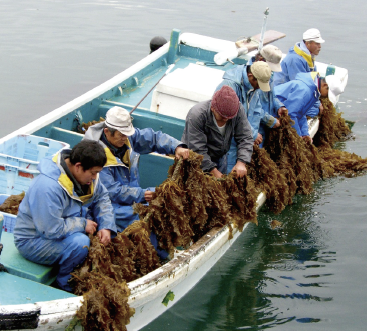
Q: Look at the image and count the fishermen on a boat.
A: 7